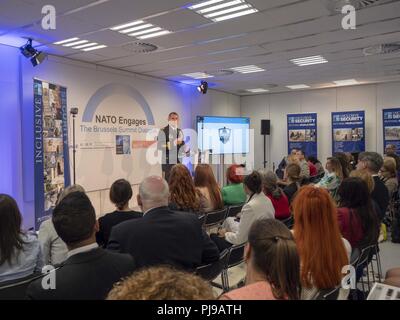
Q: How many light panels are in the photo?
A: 9